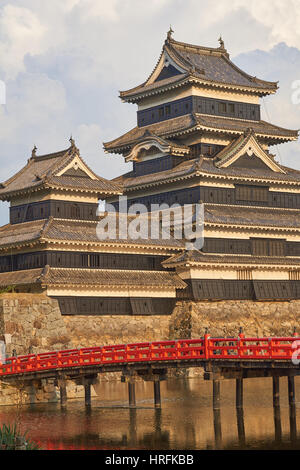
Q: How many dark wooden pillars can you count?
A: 8